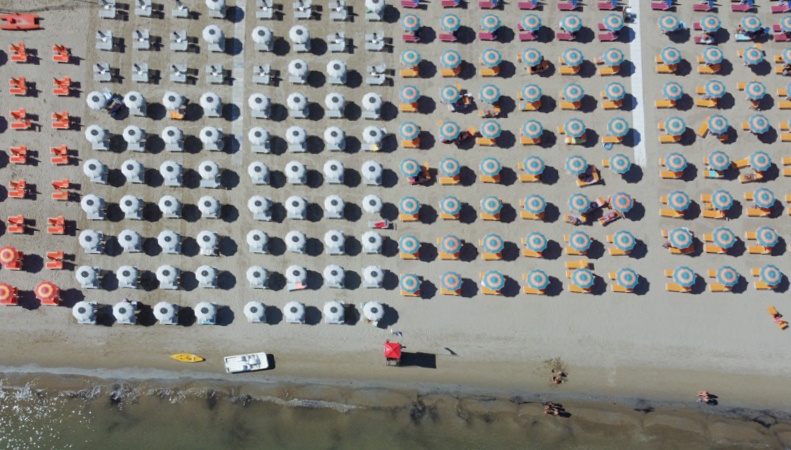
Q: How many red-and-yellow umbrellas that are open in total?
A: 3